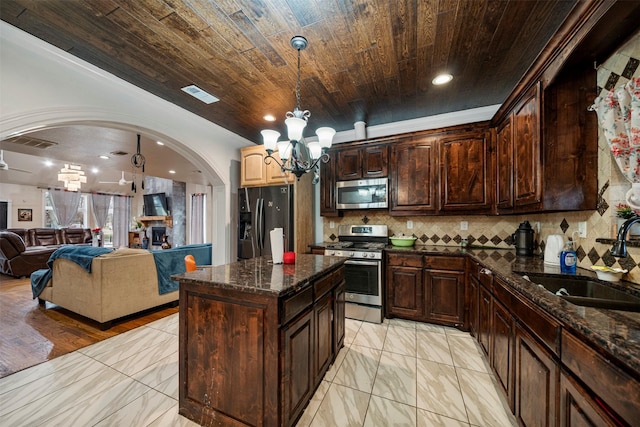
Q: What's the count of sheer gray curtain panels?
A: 4